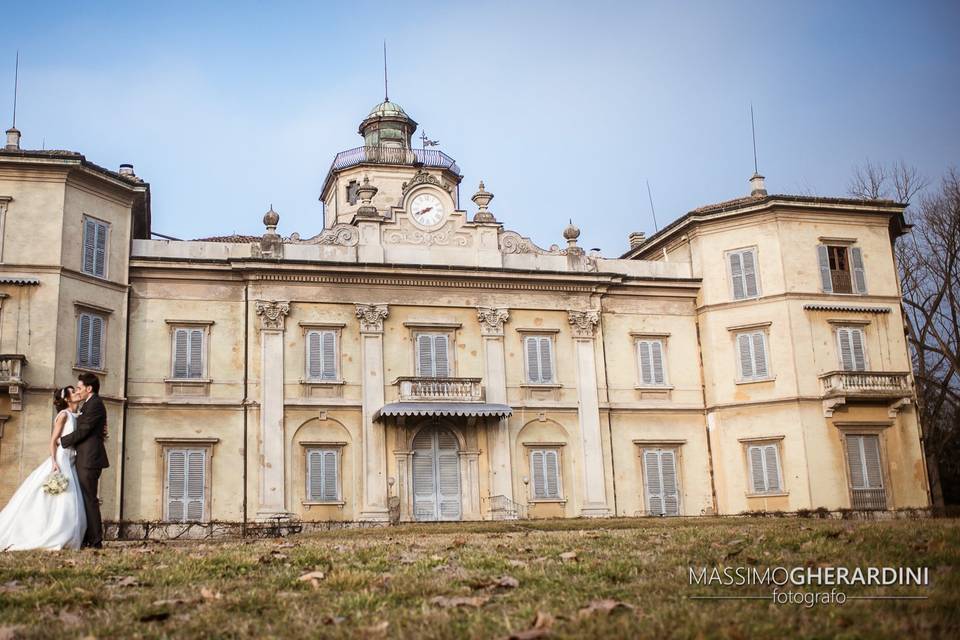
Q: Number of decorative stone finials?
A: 4